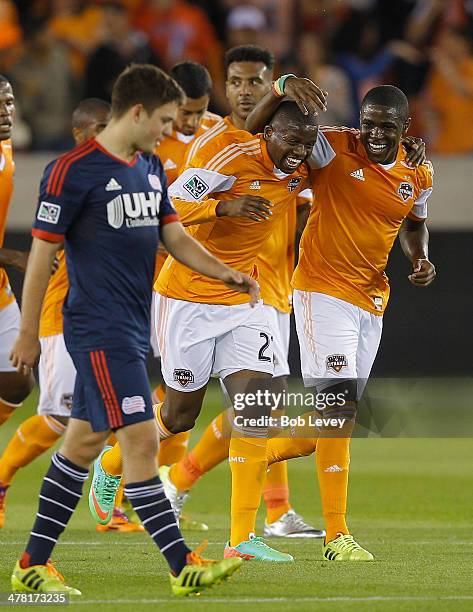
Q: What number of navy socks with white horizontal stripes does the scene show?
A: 2